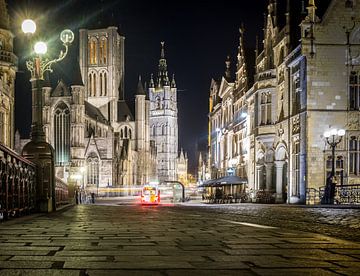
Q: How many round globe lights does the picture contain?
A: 6